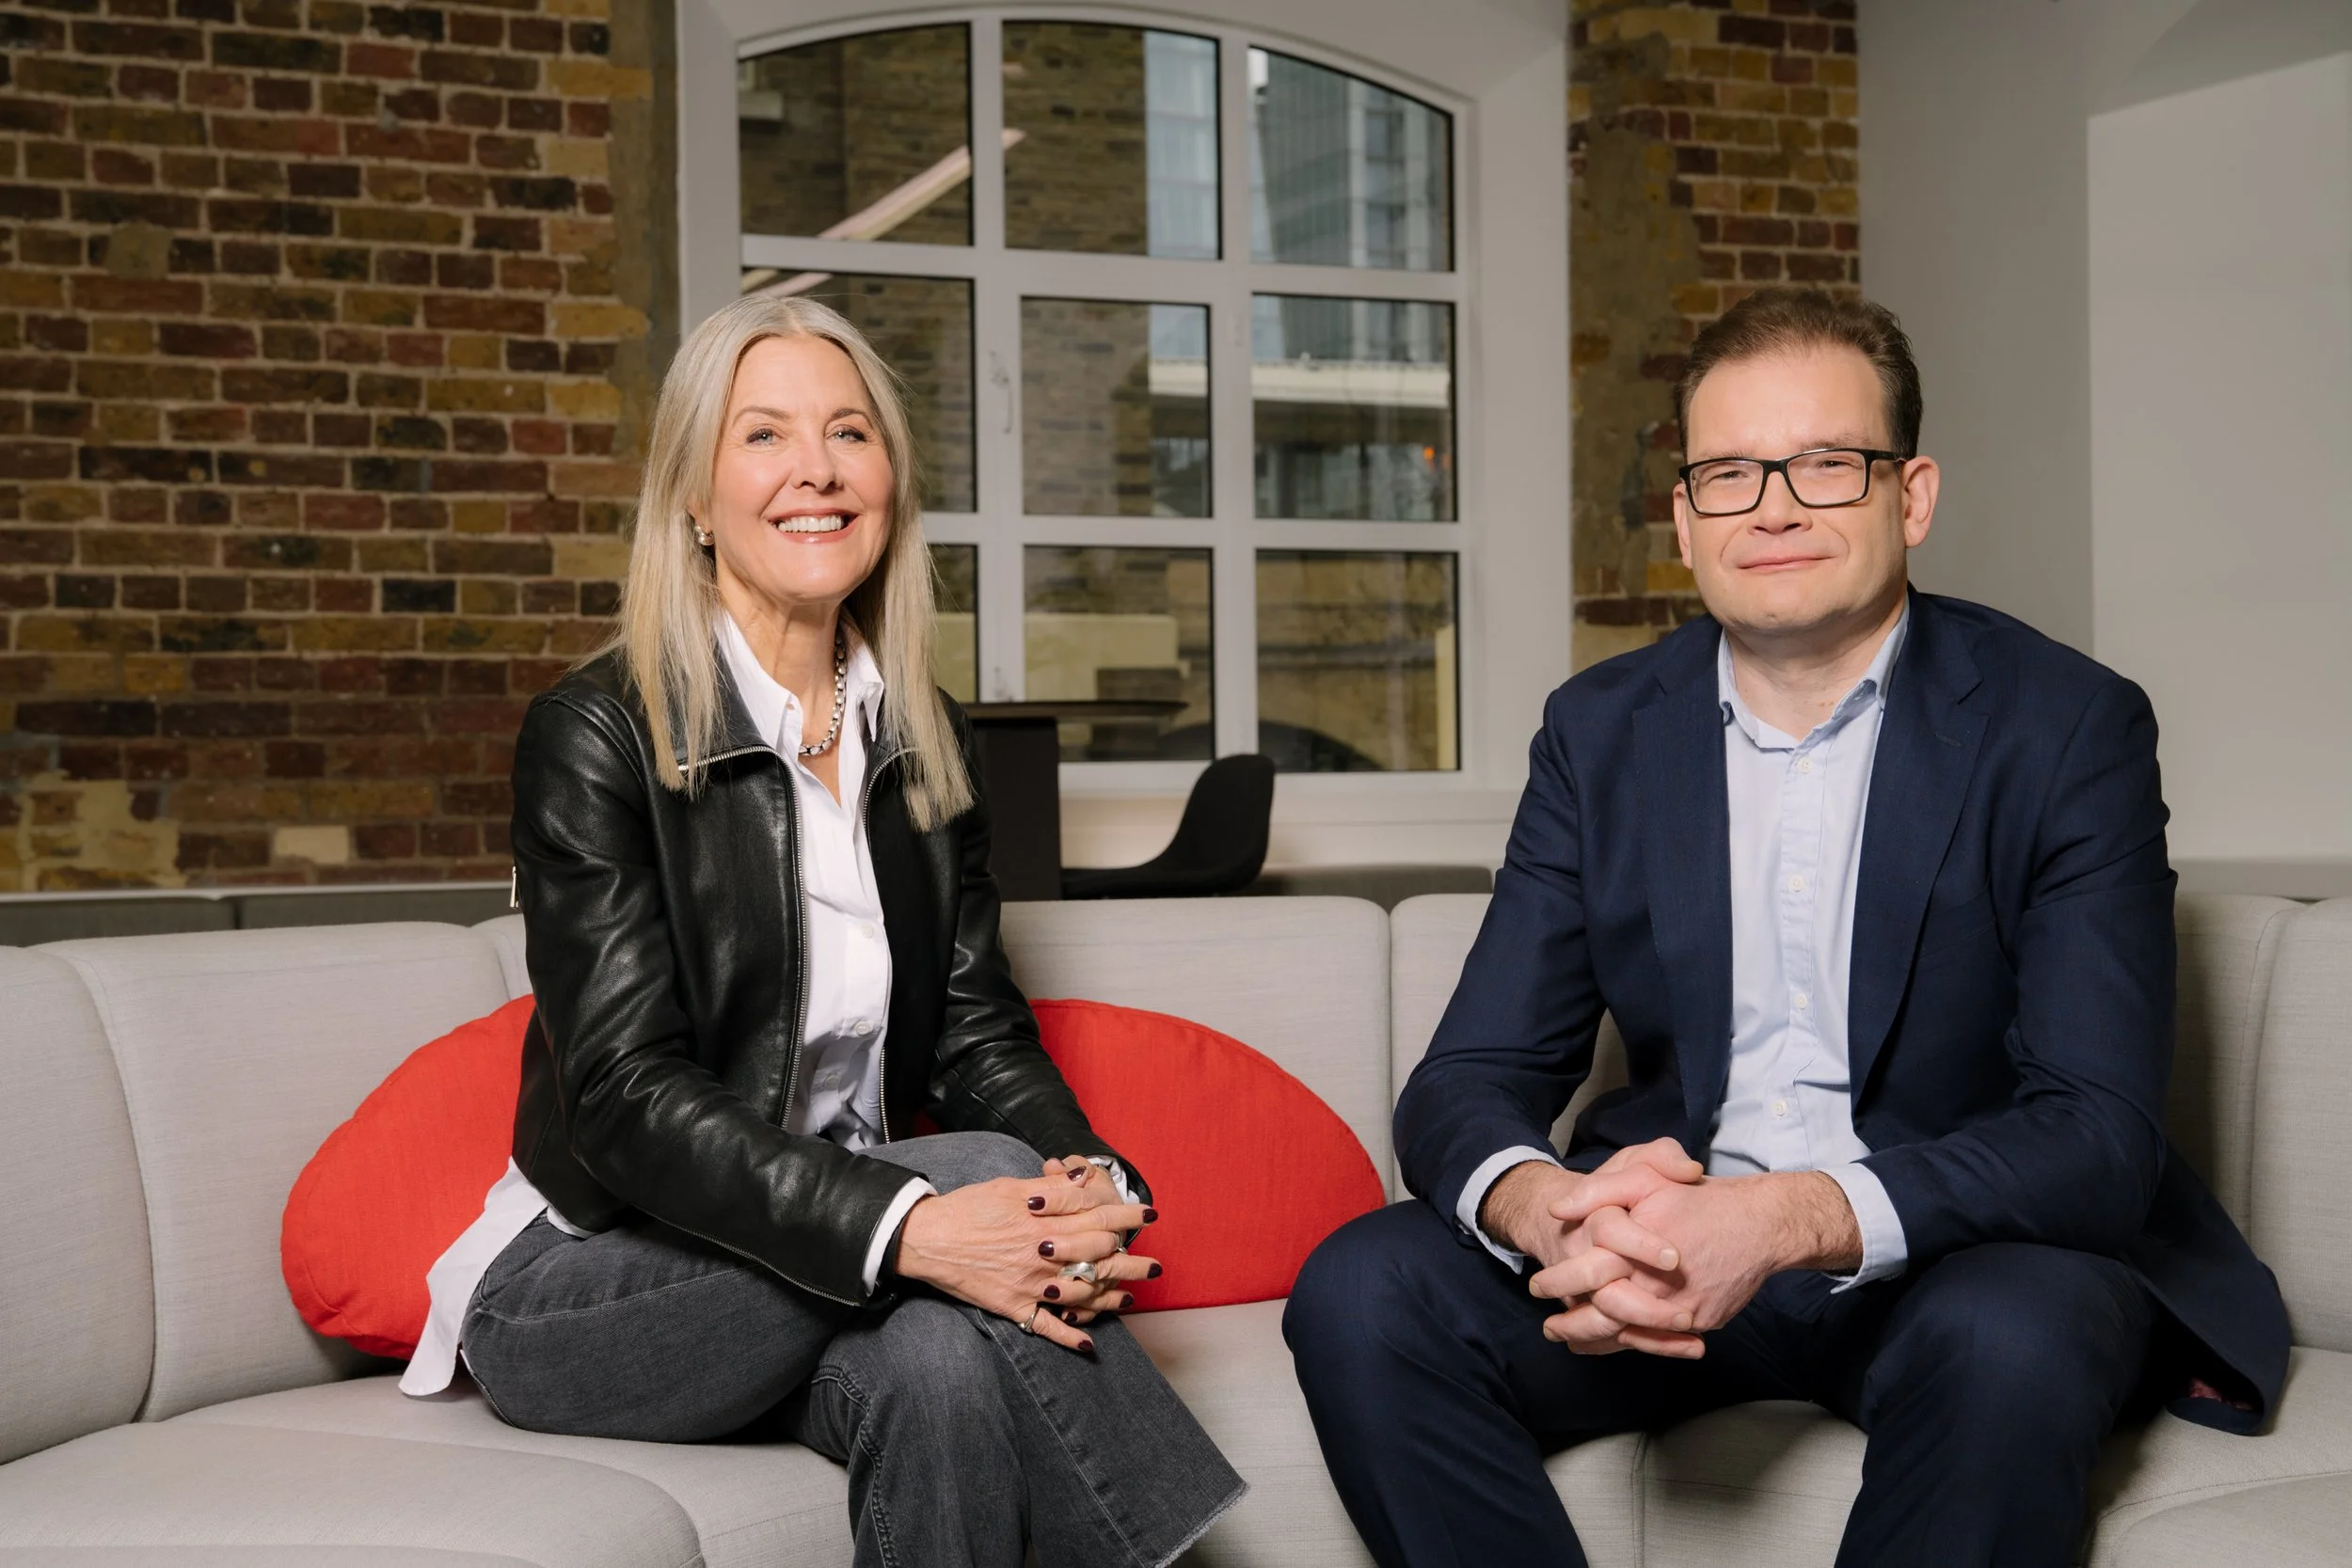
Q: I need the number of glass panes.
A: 9